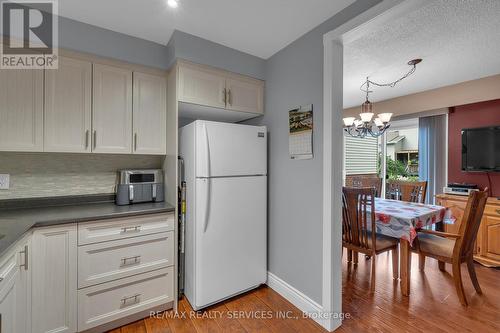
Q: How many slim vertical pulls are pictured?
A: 6